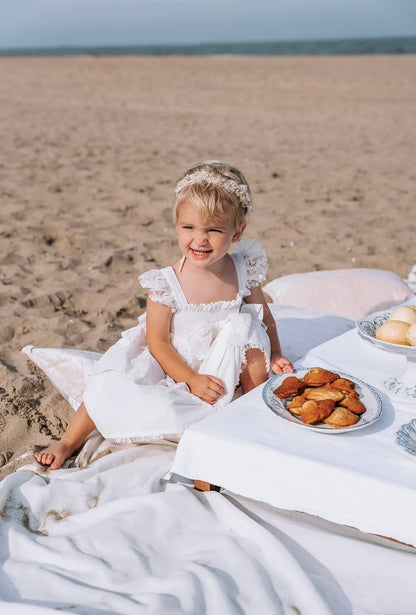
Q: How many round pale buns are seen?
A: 3